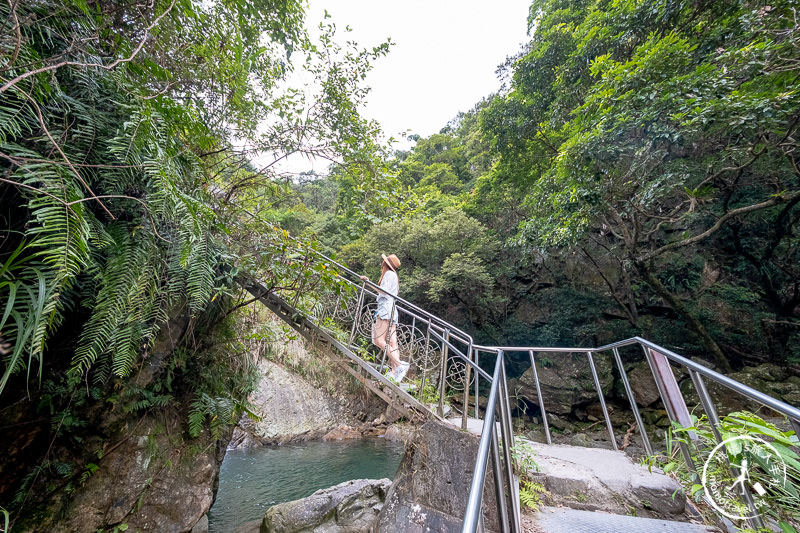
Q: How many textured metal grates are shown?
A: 1